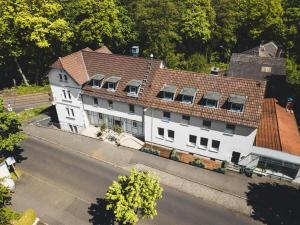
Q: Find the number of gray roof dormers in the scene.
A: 7